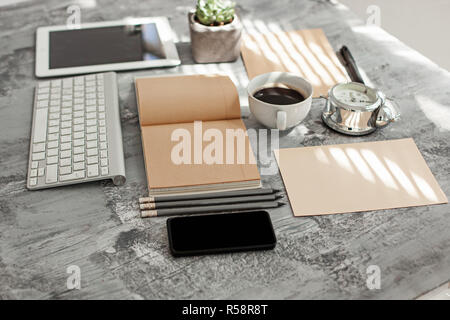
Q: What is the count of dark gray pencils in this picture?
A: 3